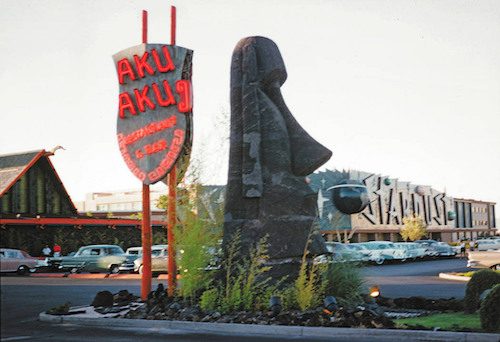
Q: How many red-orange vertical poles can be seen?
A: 2